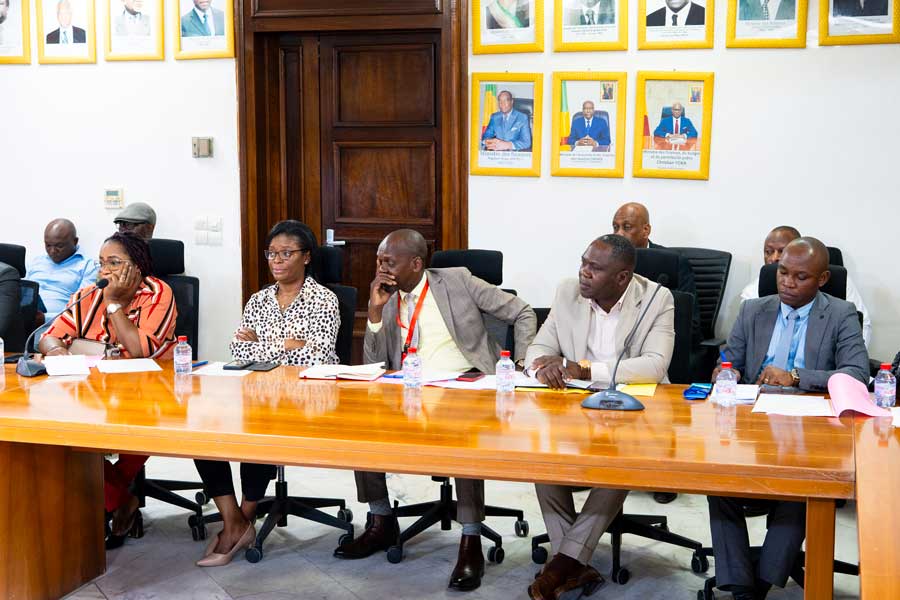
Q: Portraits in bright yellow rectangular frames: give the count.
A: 12